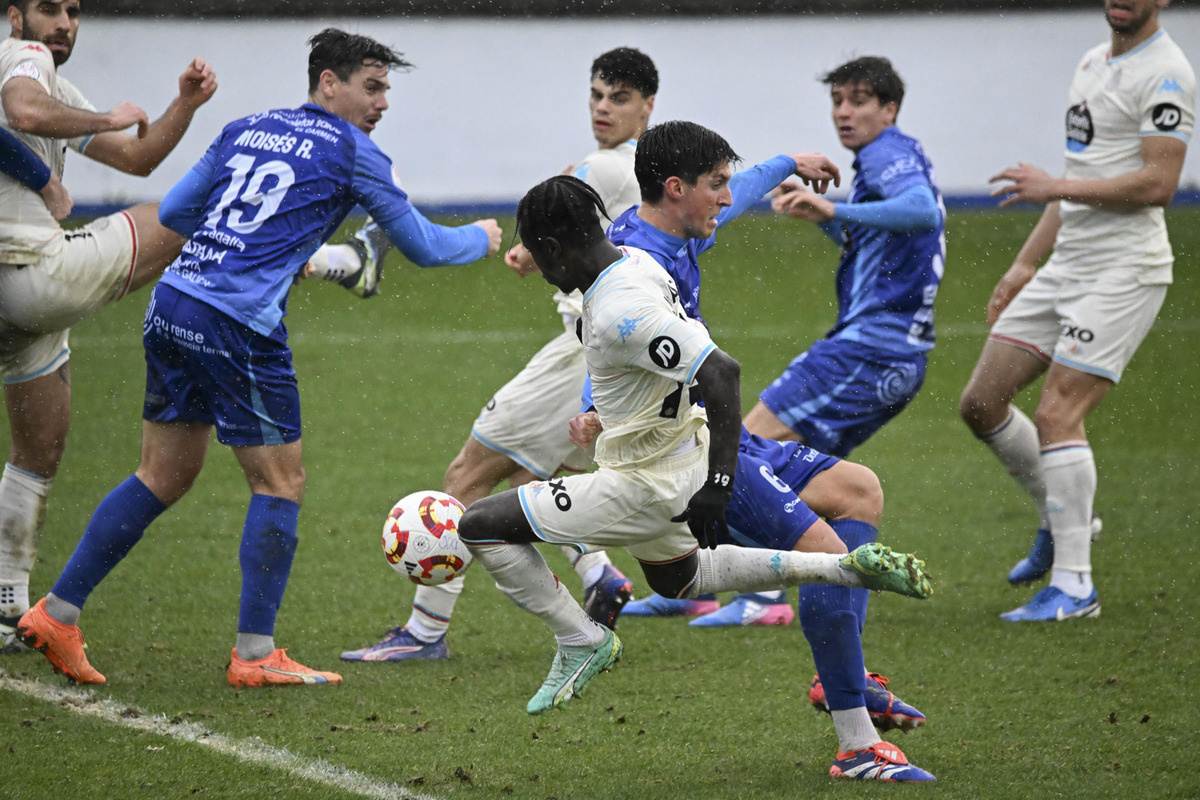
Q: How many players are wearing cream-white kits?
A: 4